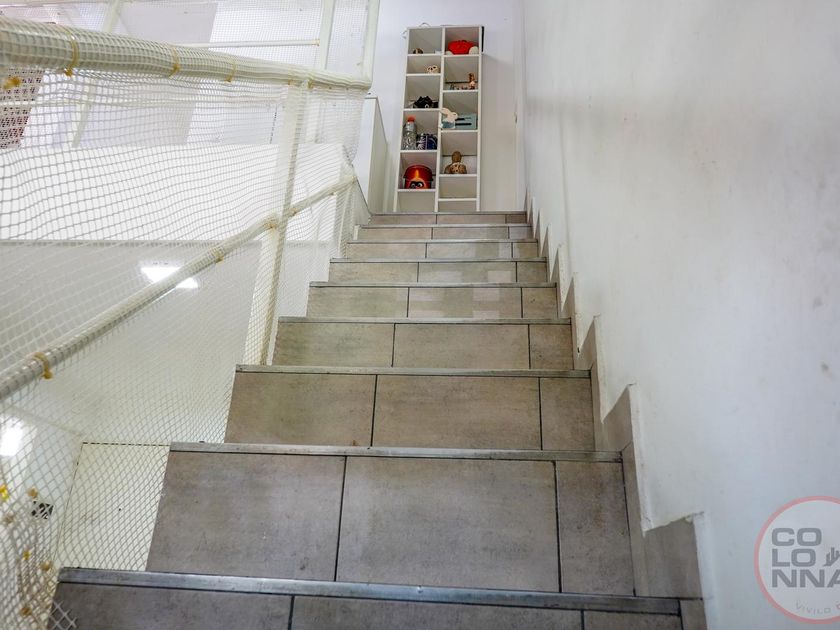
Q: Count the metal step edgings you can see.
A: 9